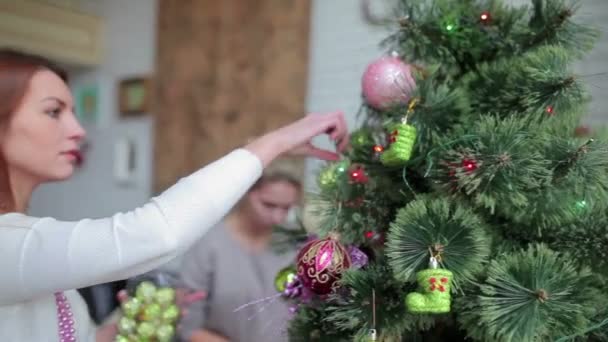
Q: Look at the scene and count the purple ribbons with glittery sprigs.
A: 1